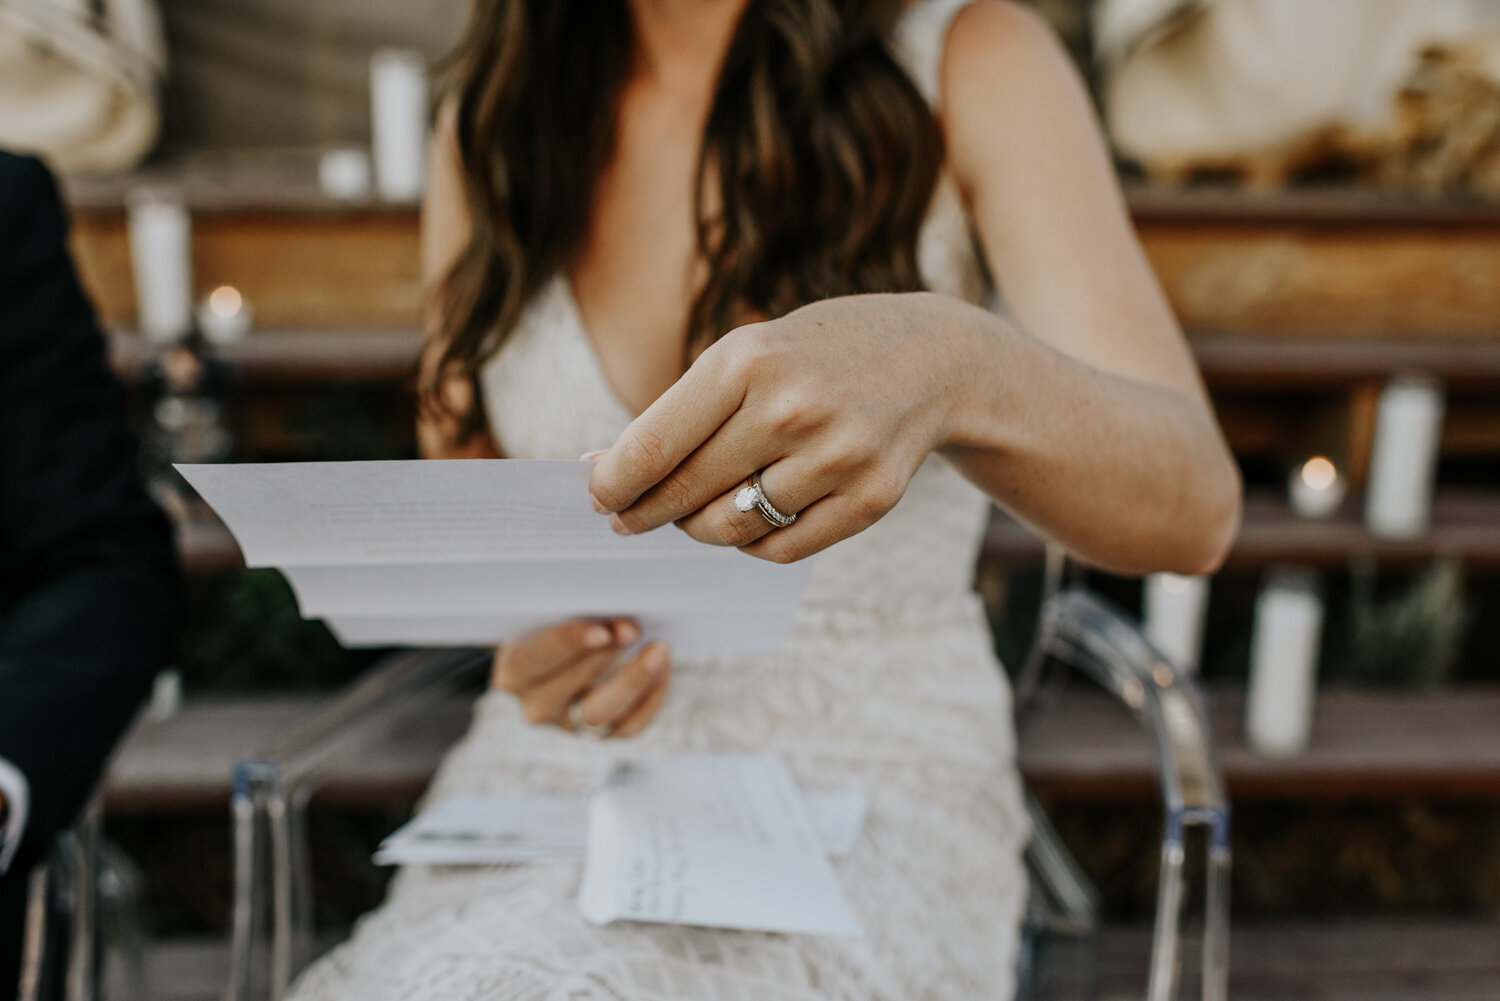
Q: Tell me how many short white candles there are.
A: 3